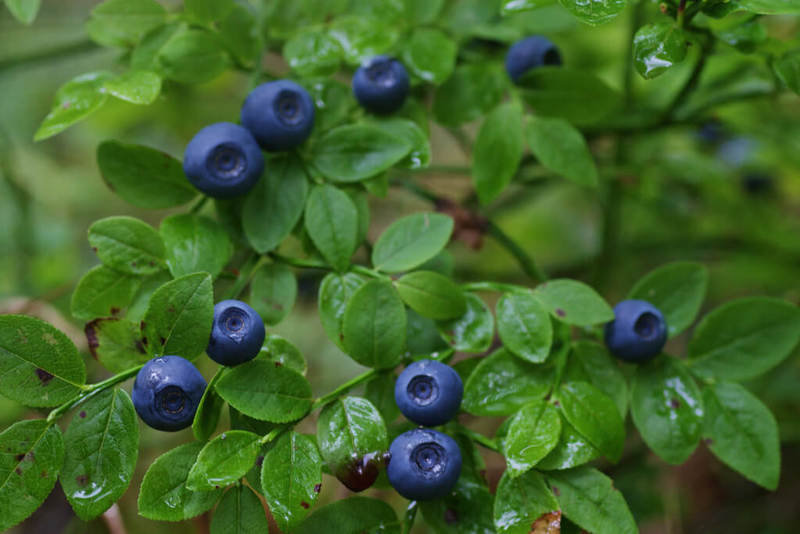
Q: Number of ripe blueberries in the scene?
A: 9